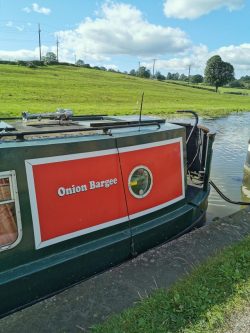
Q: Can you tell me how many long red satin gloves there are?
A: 0